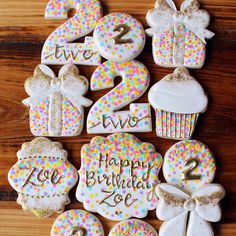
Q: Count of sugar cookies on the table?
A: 12